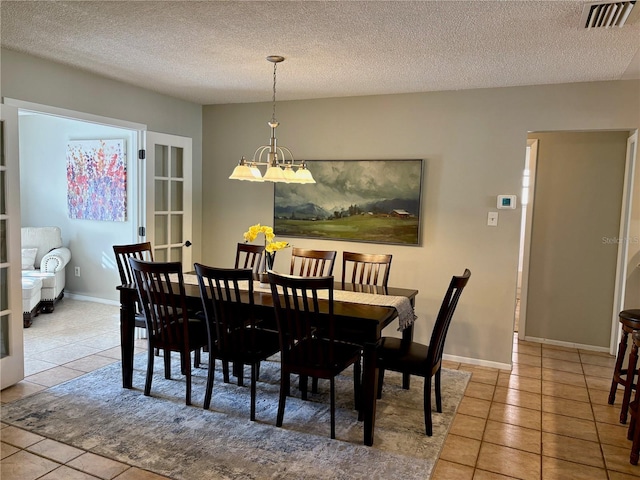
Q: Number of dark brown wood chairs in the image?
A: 8